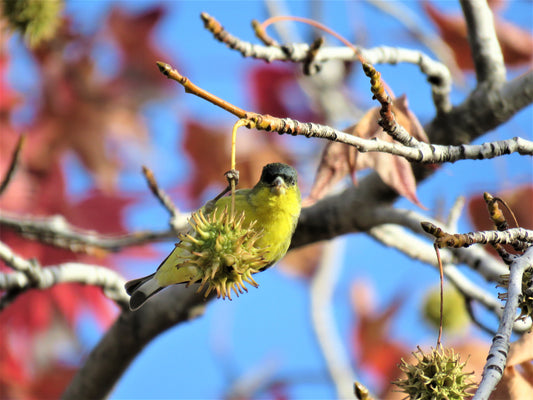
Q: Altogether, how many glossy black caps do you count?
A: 1